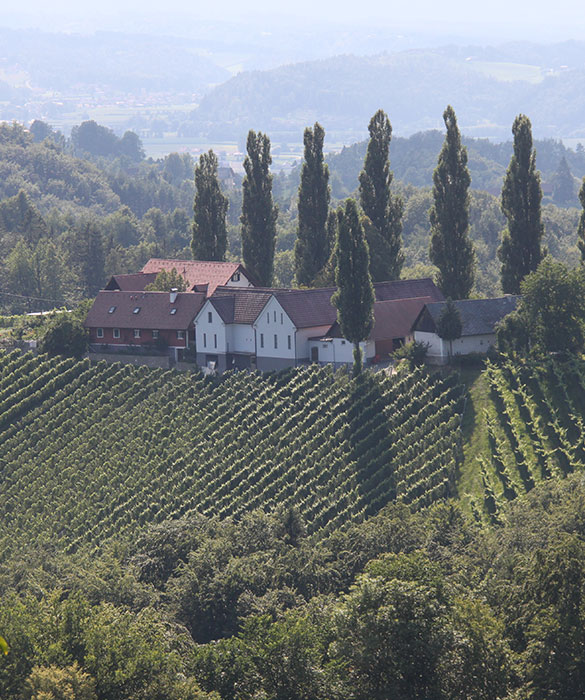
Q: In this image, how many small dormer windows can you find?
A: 3